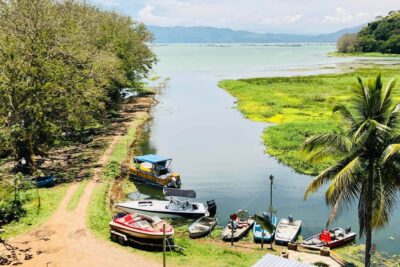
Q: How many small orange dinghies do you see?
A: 0